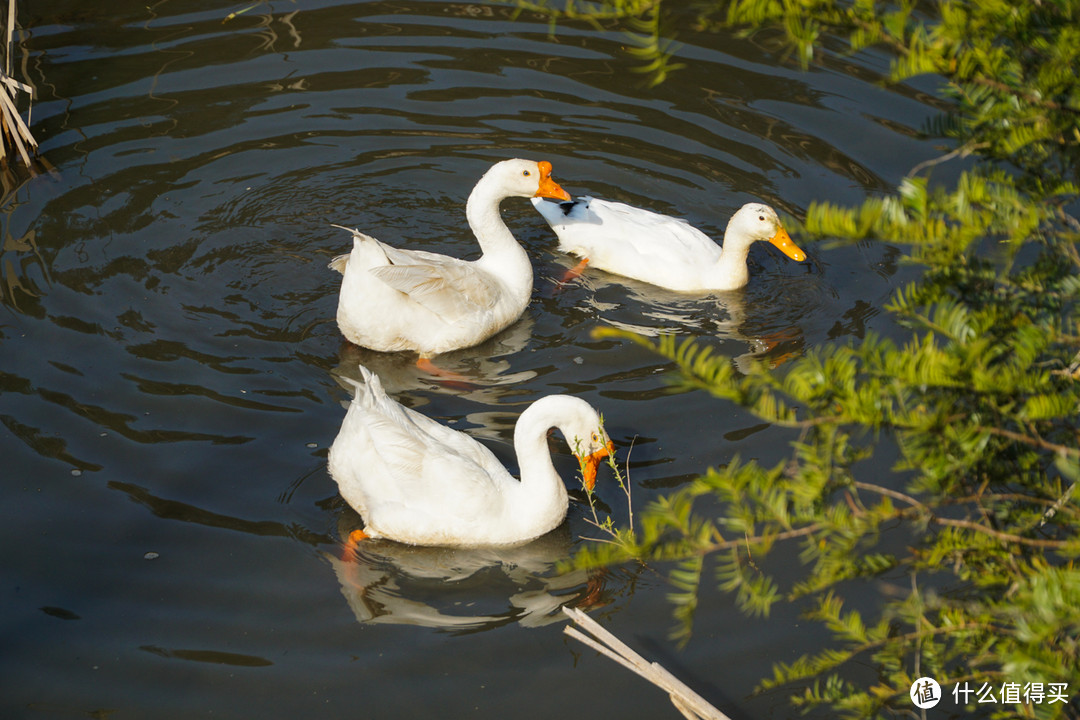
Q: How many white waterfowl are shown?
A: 3